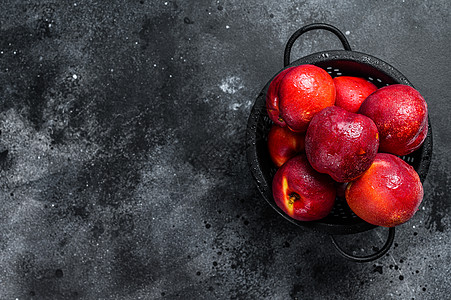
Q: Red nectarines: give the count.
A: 7